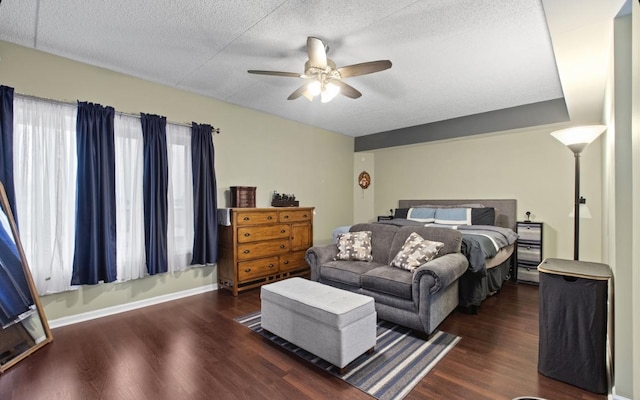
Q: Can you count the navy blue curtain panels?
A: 4